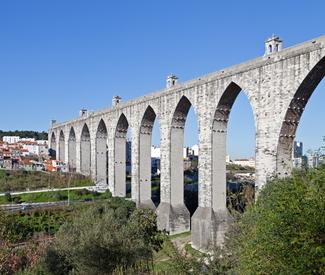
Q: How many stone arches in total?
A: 10